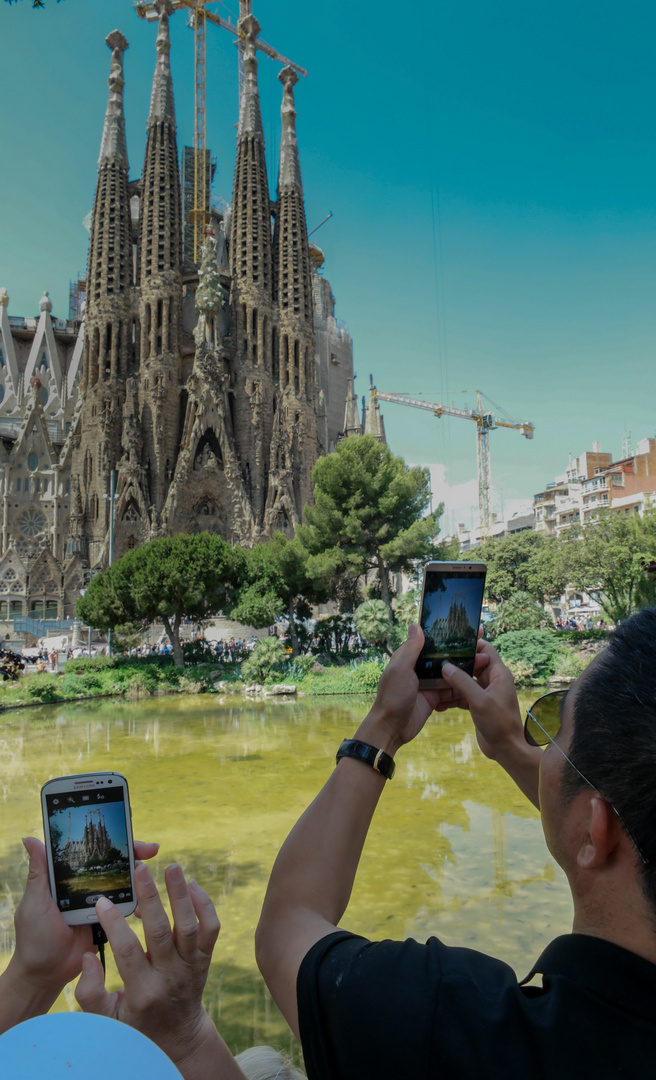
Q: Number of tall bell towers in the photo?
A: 4